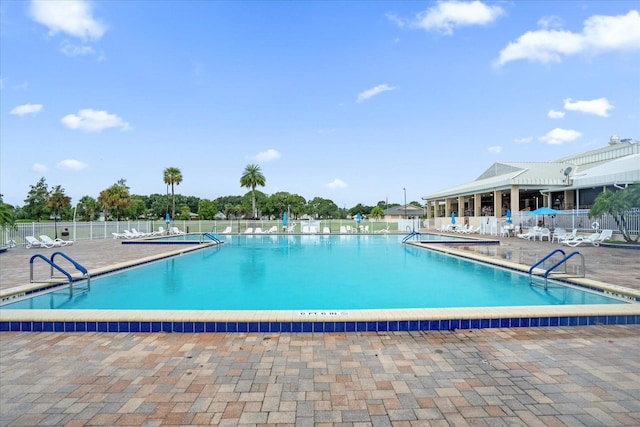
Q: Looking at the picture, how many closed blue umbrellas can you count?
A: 5